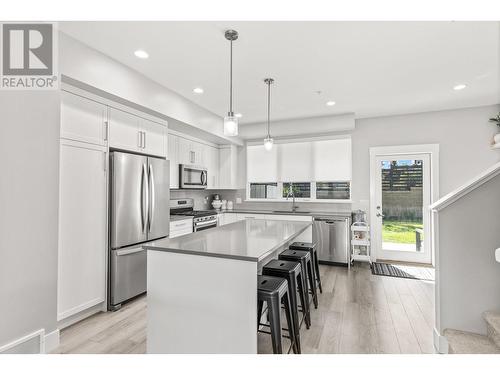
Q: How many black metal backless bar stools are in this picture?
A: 4